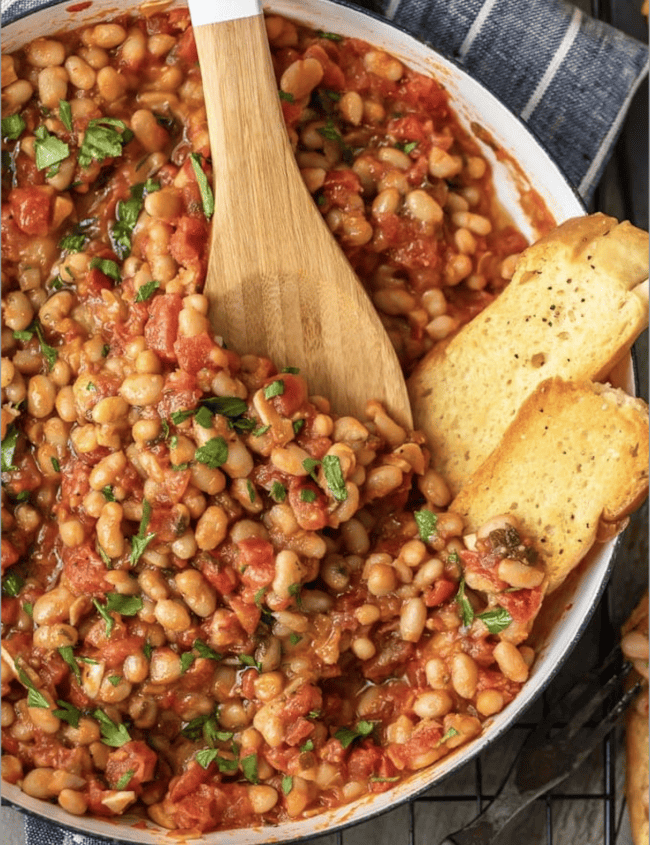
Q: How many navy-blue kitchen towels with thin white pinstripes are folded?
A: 1